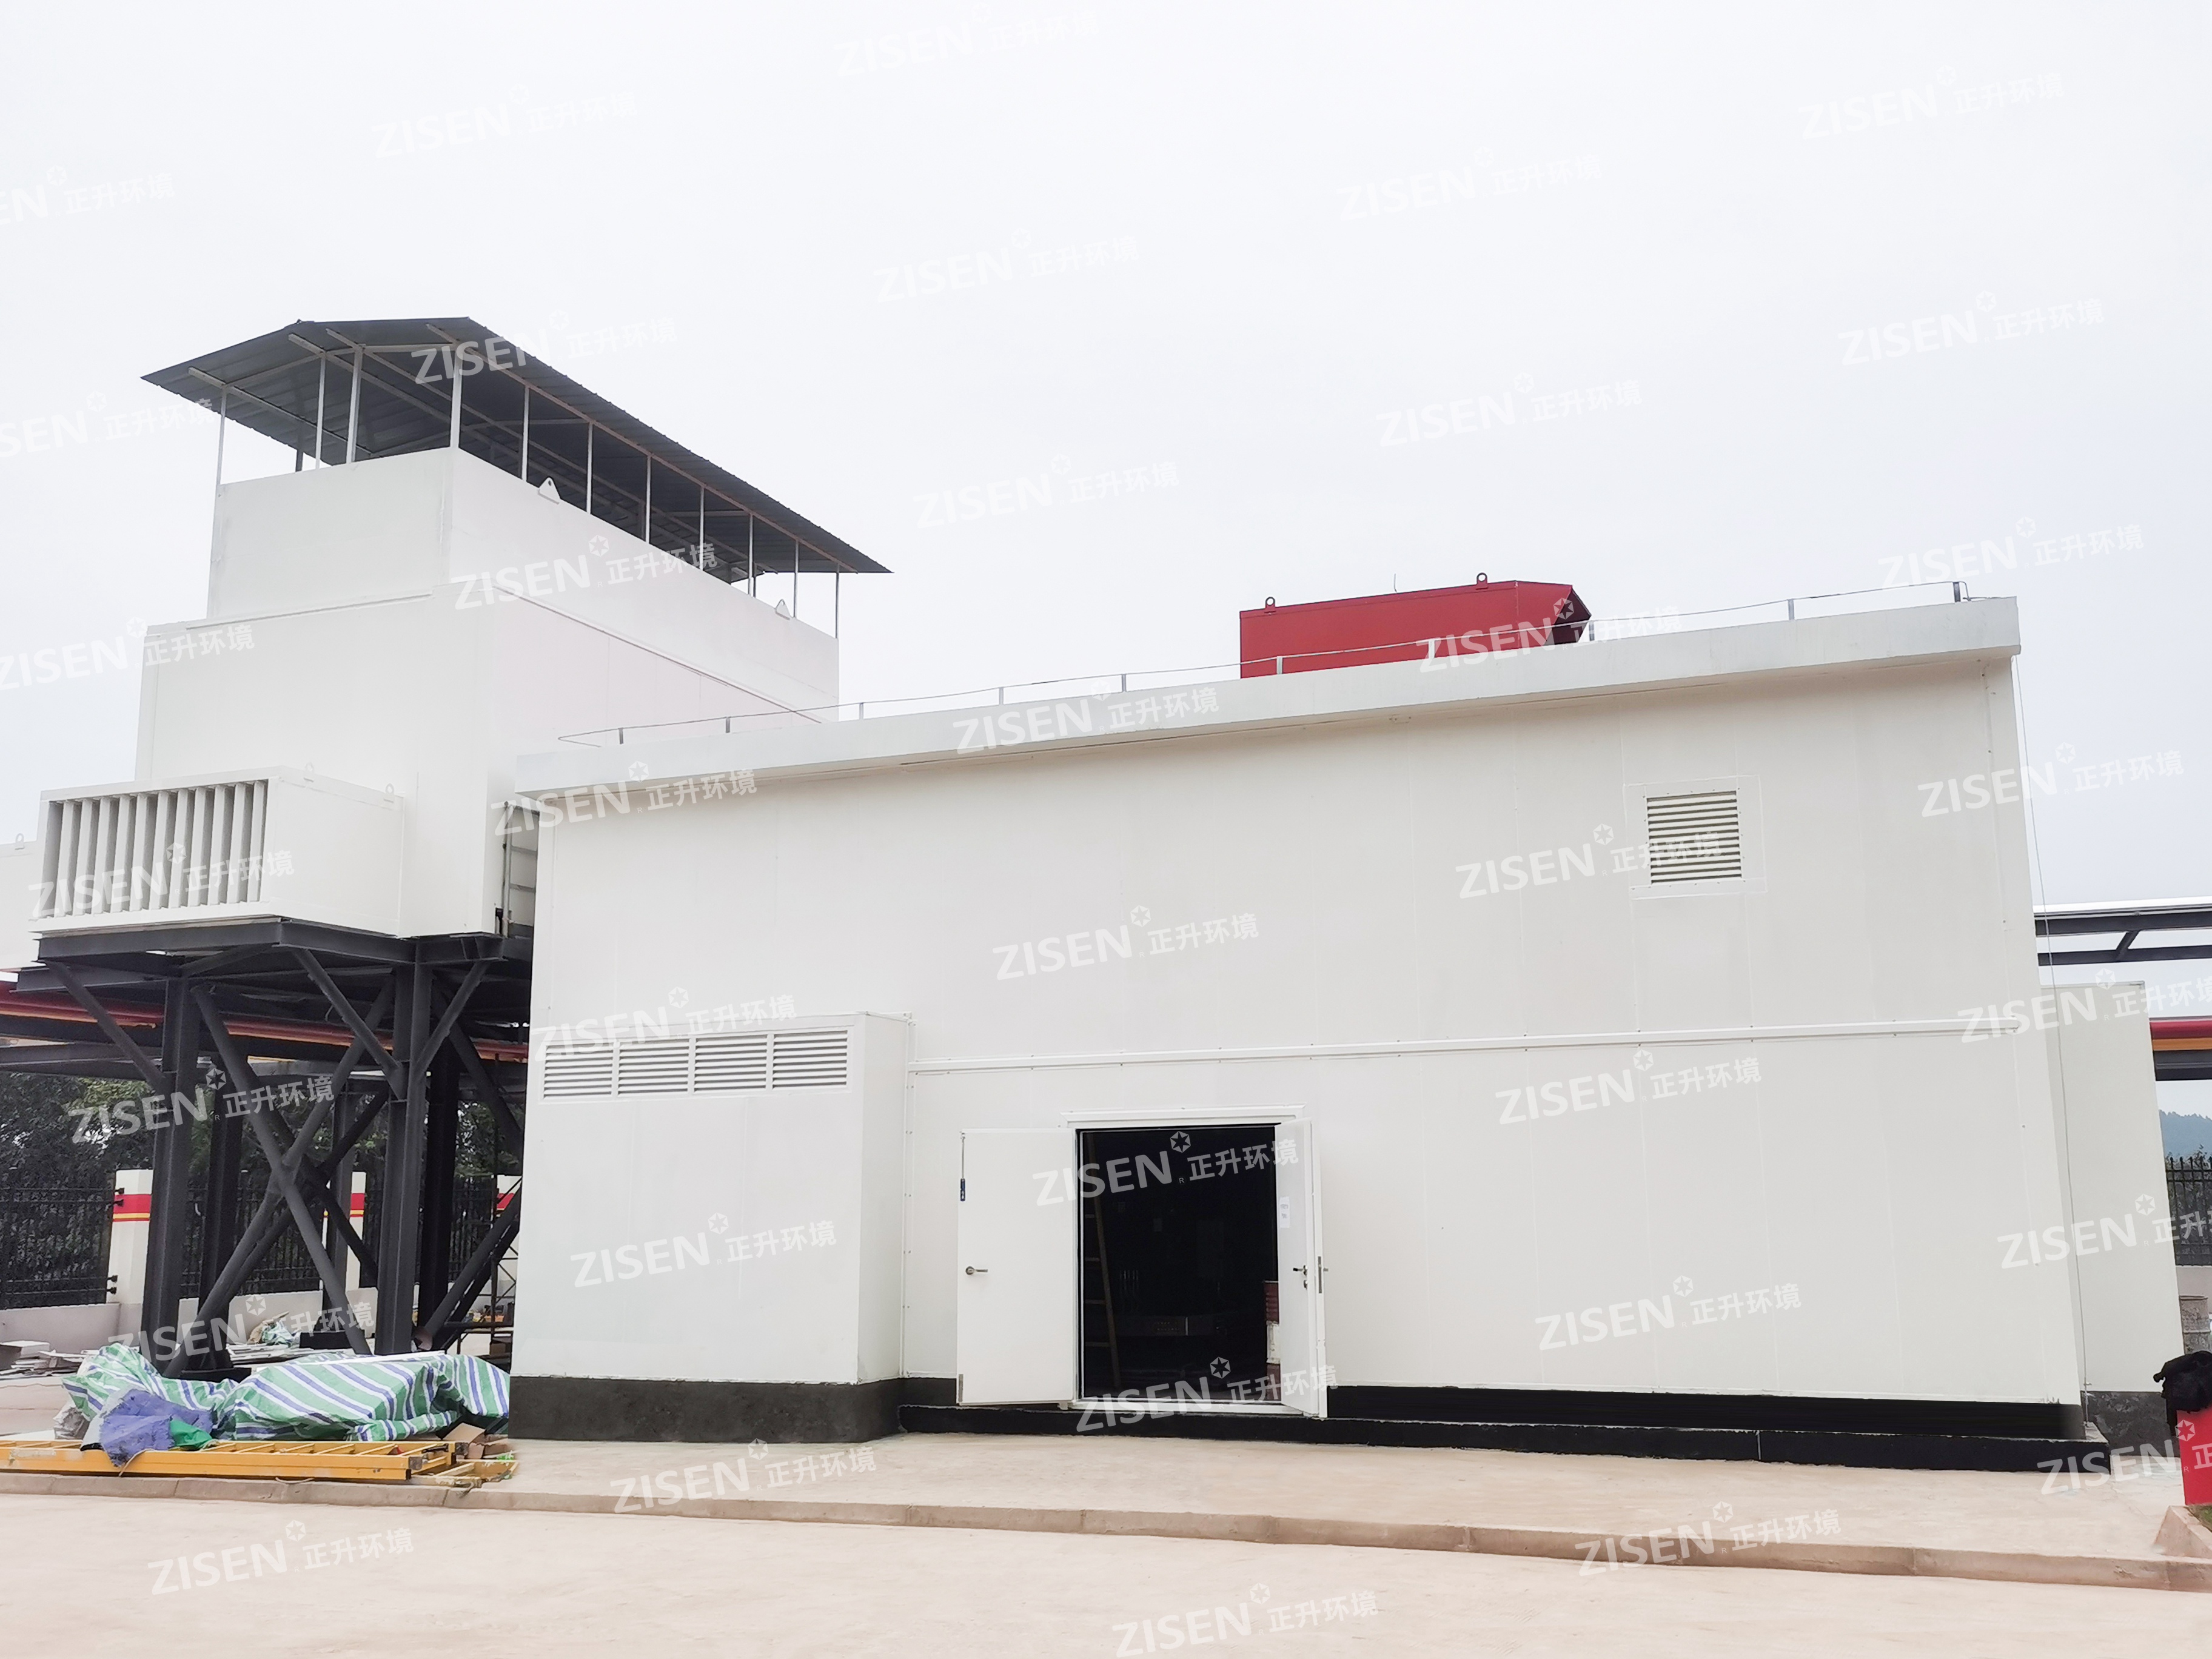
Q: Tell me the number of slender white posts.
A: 11